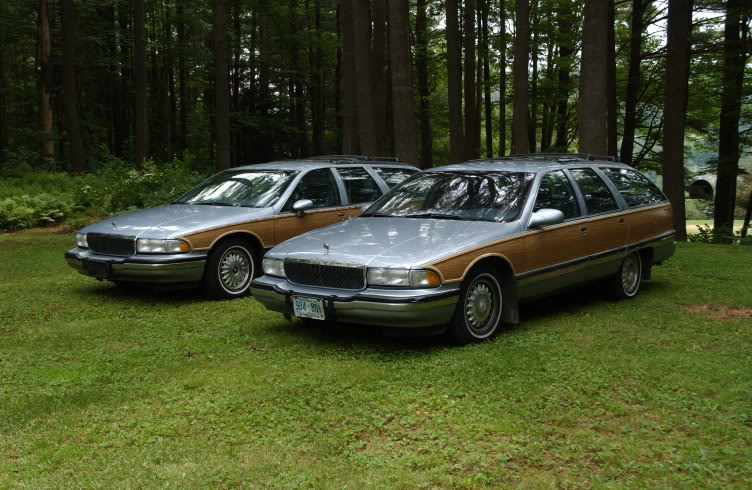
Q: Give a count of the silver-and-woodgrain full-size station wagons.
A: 2